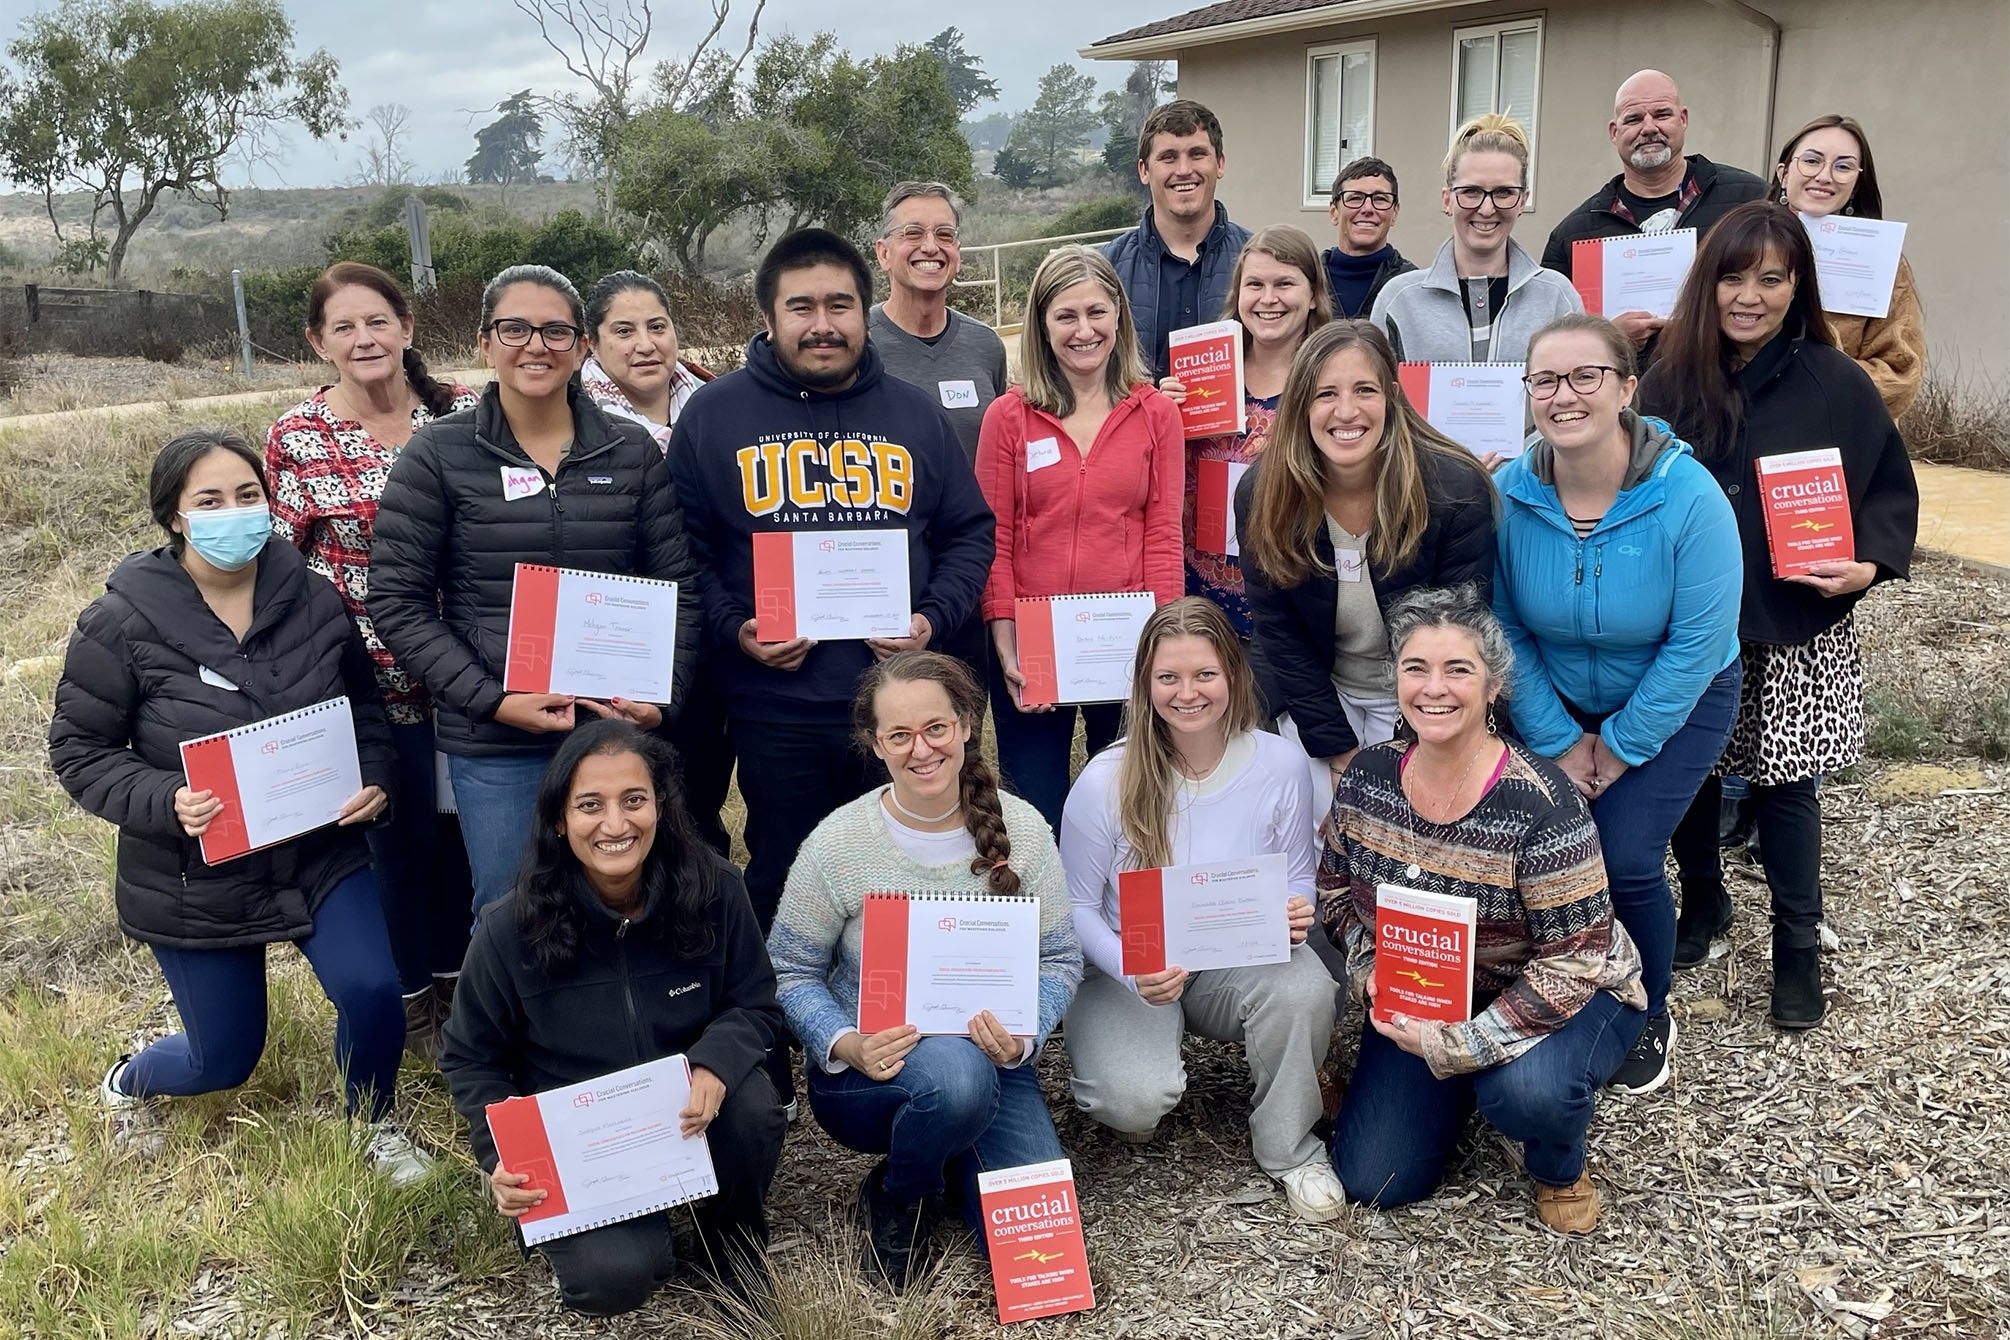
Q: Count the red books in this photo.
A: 4